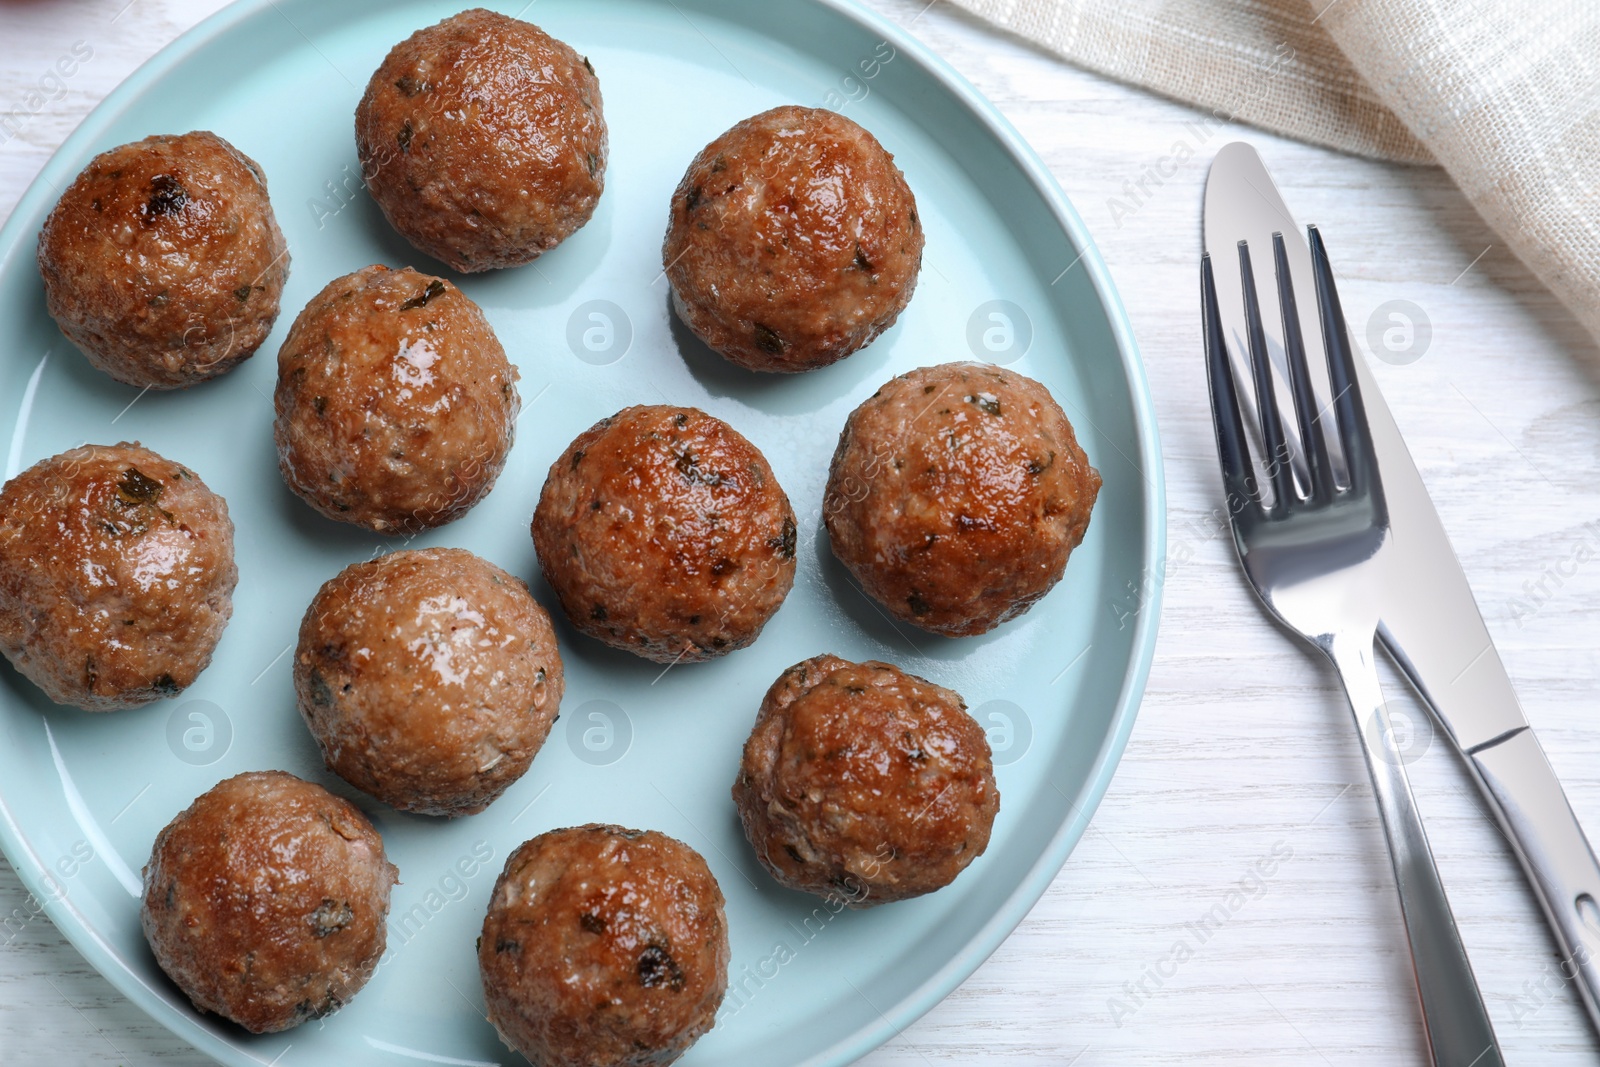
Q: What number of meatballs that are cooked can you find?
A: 11